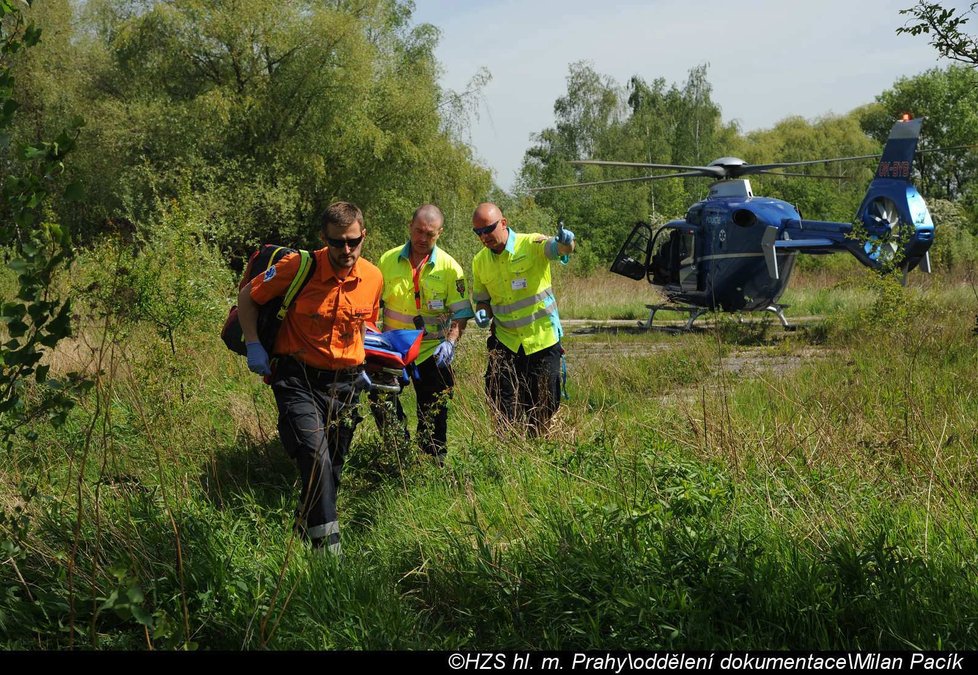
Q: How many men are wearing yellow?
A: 2